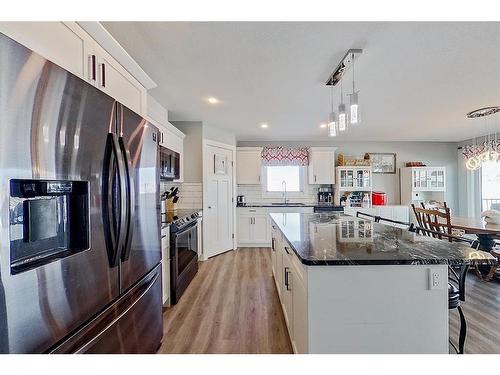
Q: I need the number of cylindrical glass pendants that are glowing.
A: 3